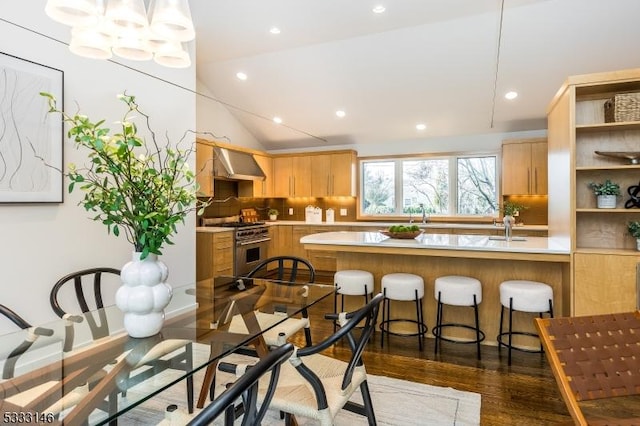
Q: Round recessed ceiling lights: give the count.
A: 7